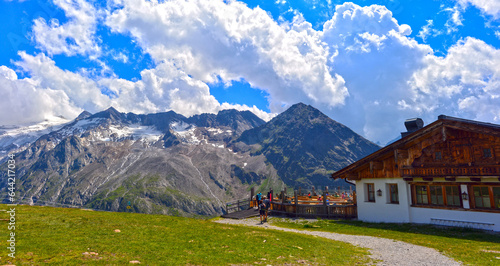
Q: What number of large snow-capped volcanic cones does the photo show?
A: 0